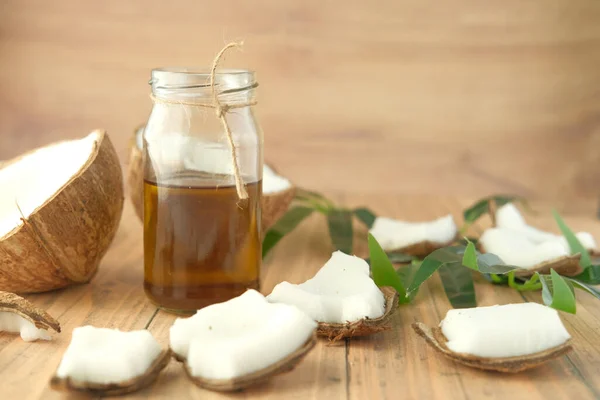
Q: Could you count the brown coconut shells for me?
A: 9